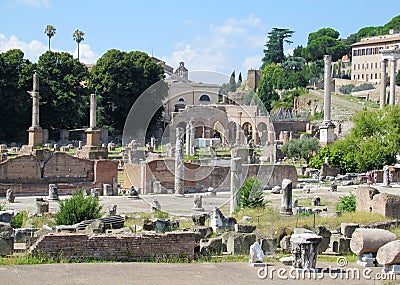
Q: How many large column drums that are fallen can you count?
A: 2